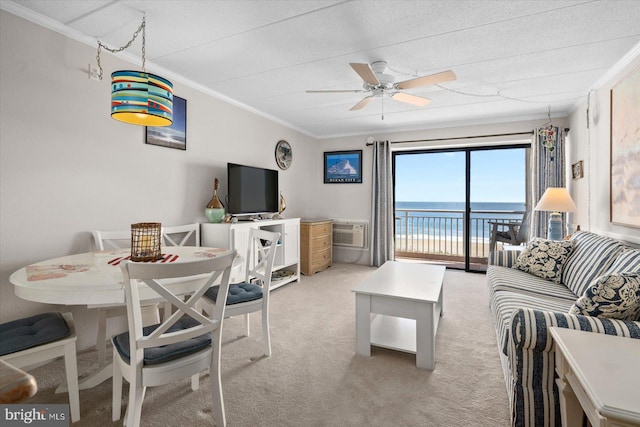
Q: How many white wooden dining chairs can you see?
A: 5